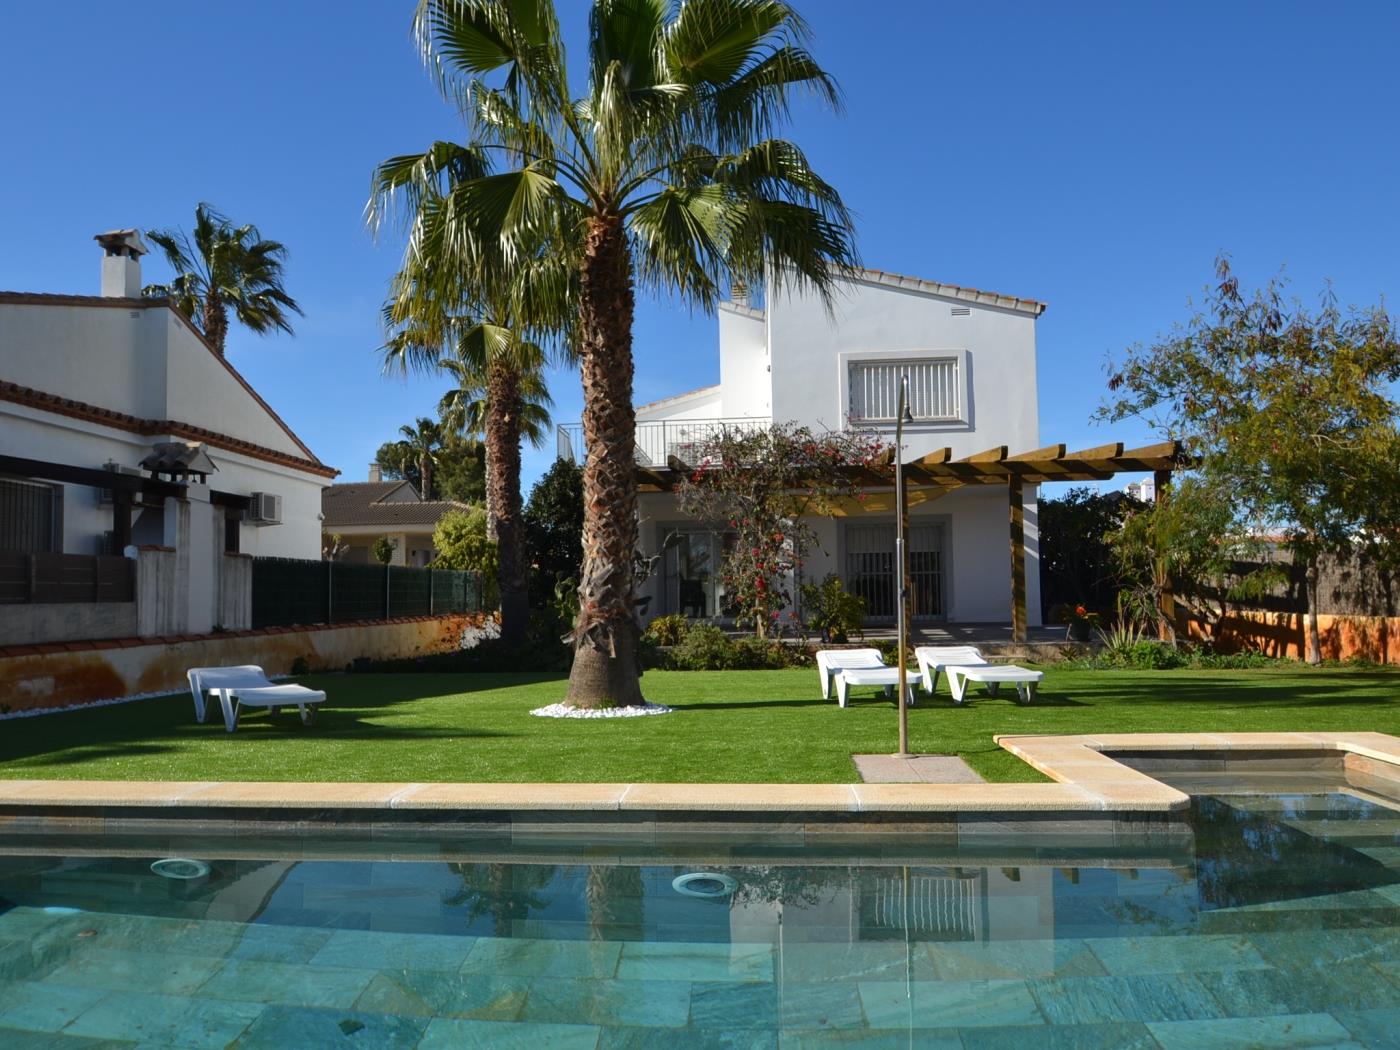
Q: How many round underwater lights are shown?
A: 2